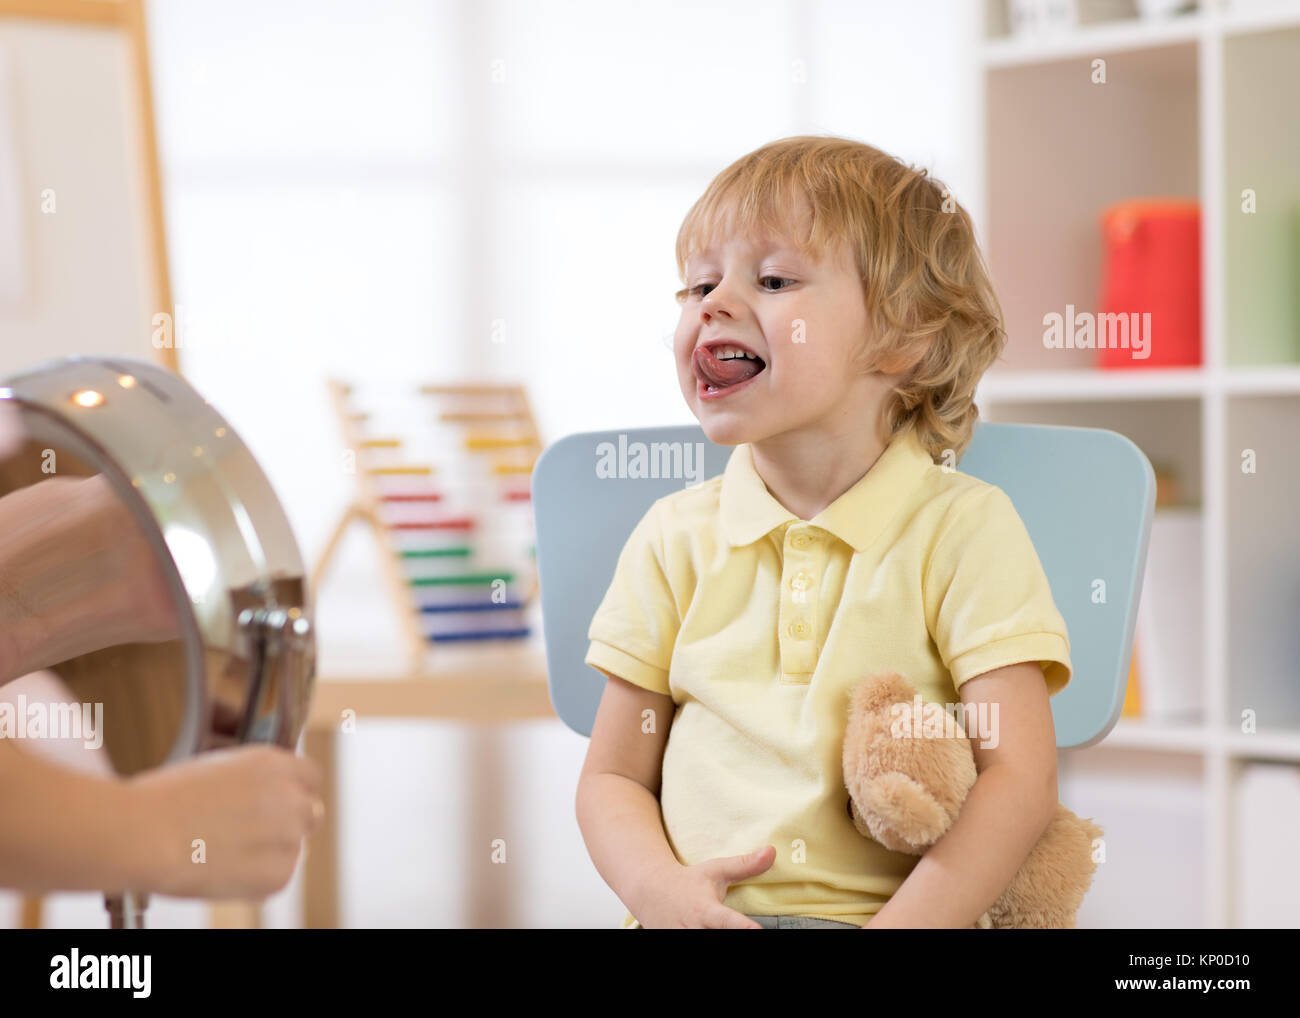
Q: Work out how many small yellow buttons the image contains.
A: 3